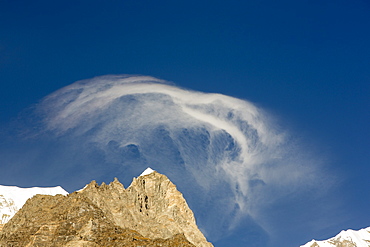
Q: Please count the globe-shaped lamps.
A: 0